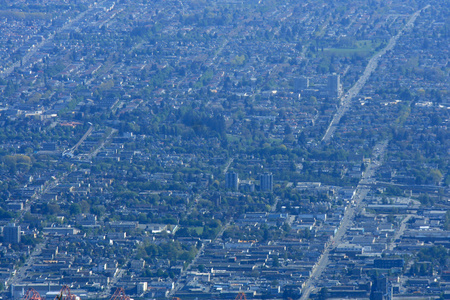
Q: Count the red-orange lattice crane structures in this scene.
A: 4